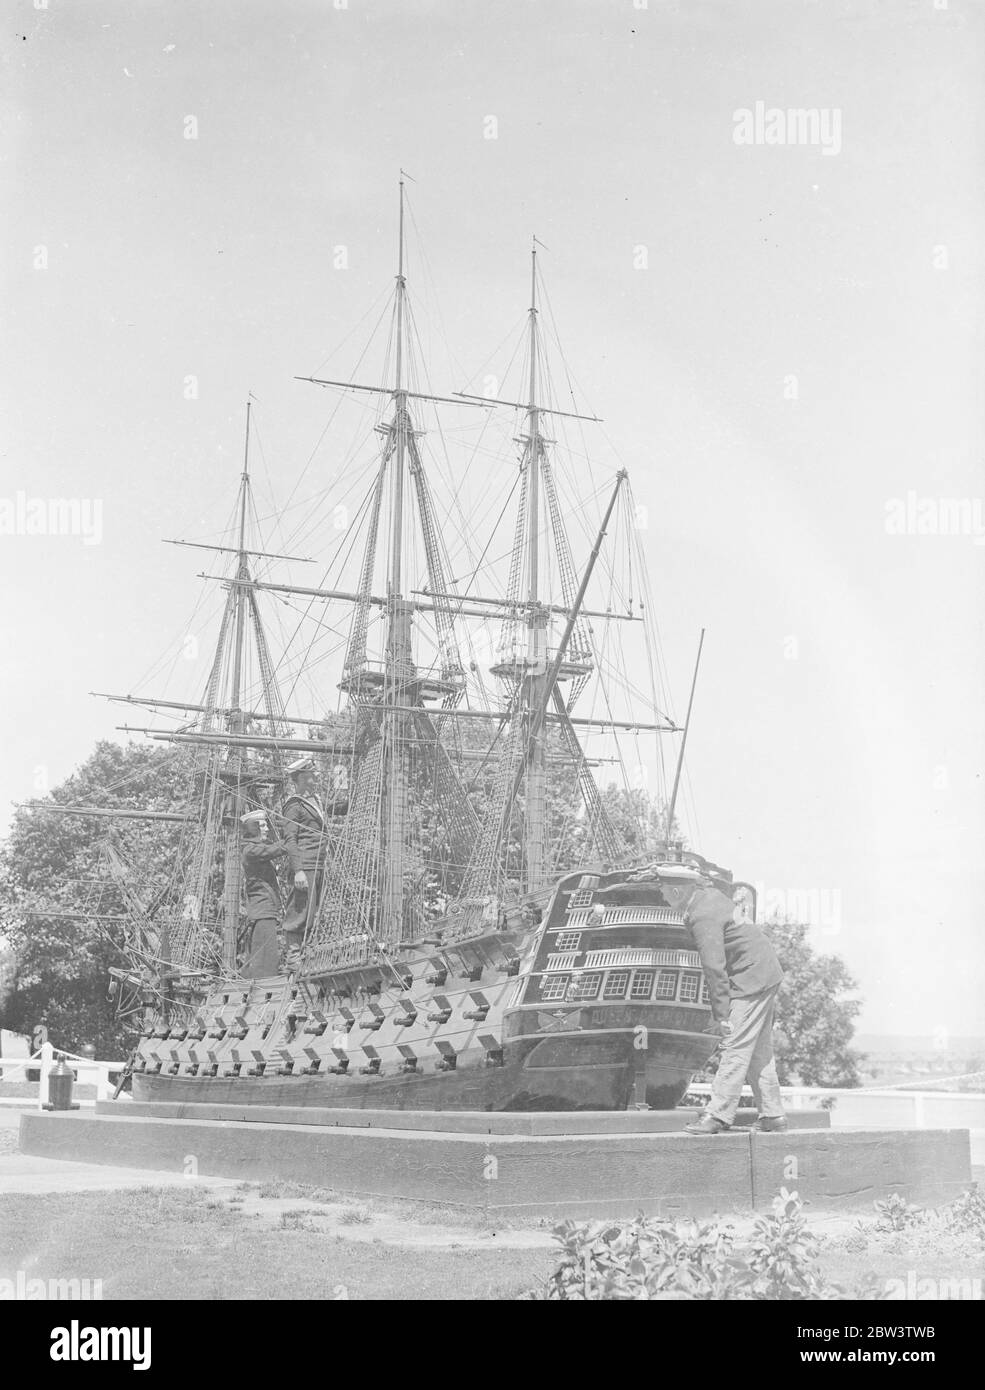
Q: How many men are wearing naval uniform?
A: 2